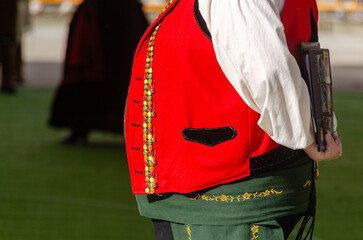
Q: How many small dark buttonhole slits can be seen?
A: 5